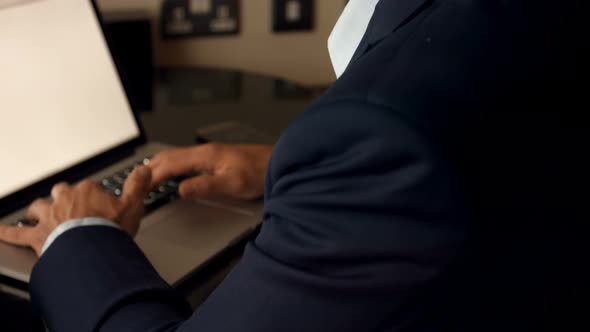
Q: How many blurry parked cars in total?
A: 0